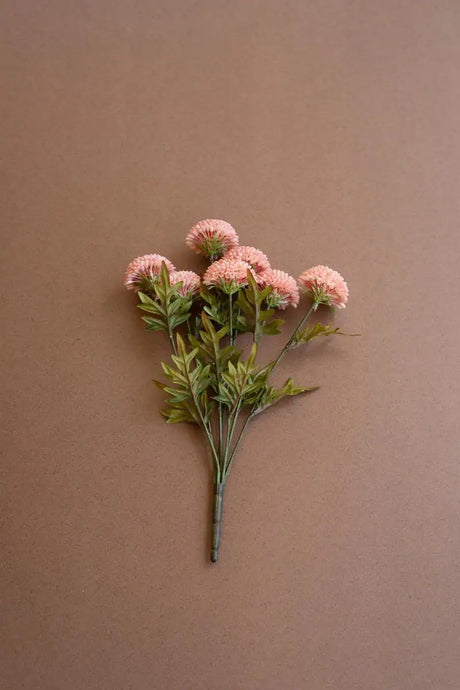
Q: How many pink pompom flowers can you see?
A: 7